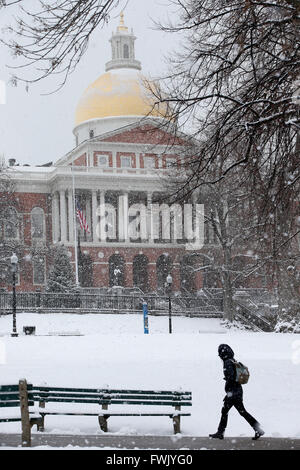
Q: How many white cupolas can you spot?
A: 1